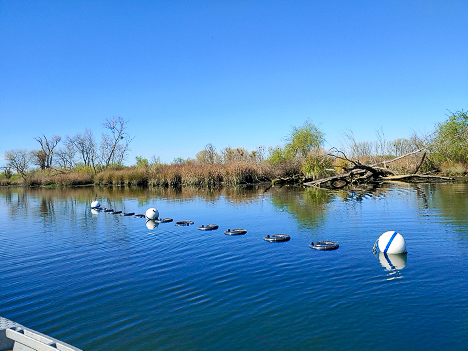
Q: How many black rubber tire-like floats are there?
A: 11